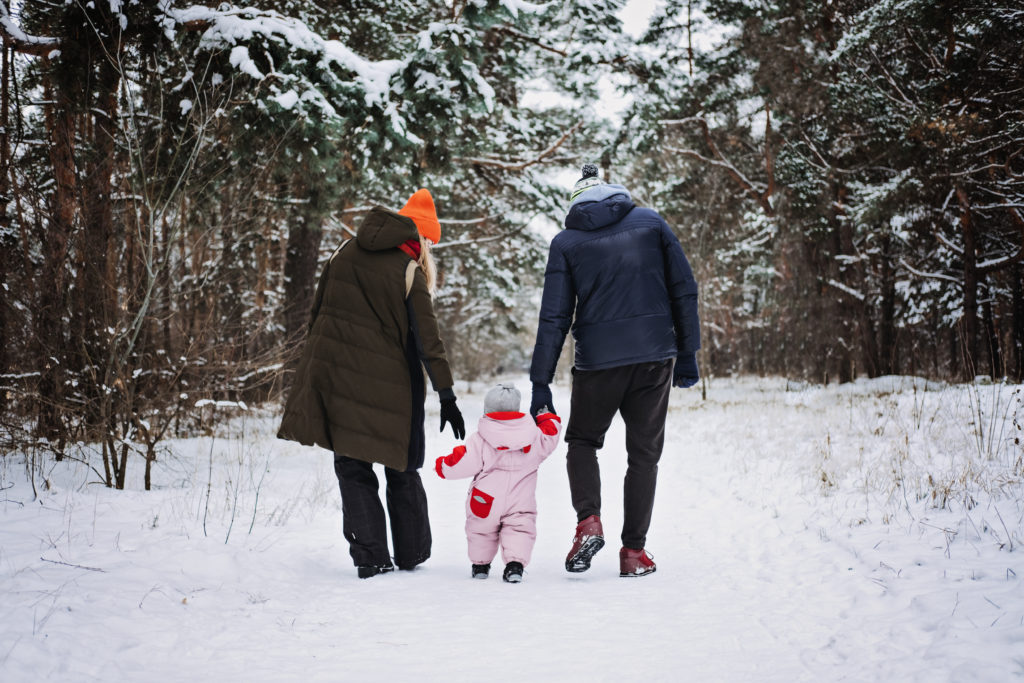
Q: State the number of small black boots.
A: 2